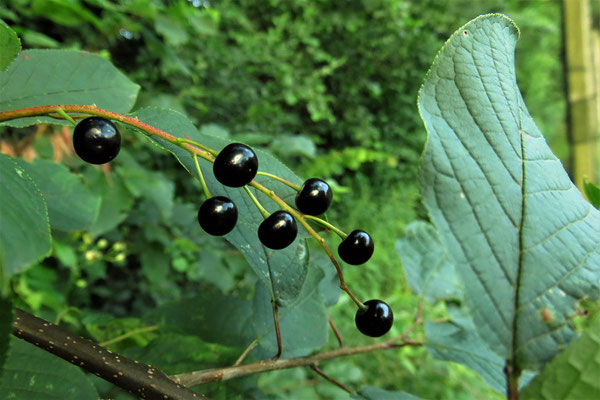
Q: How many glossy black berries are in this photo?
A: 7